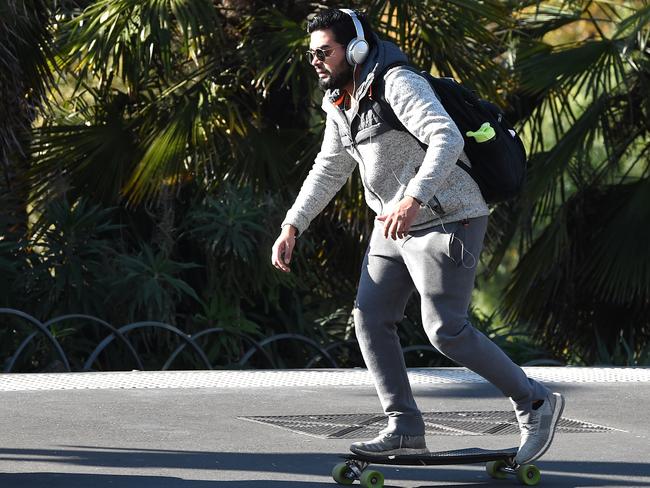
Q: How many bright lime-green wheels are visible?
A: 4